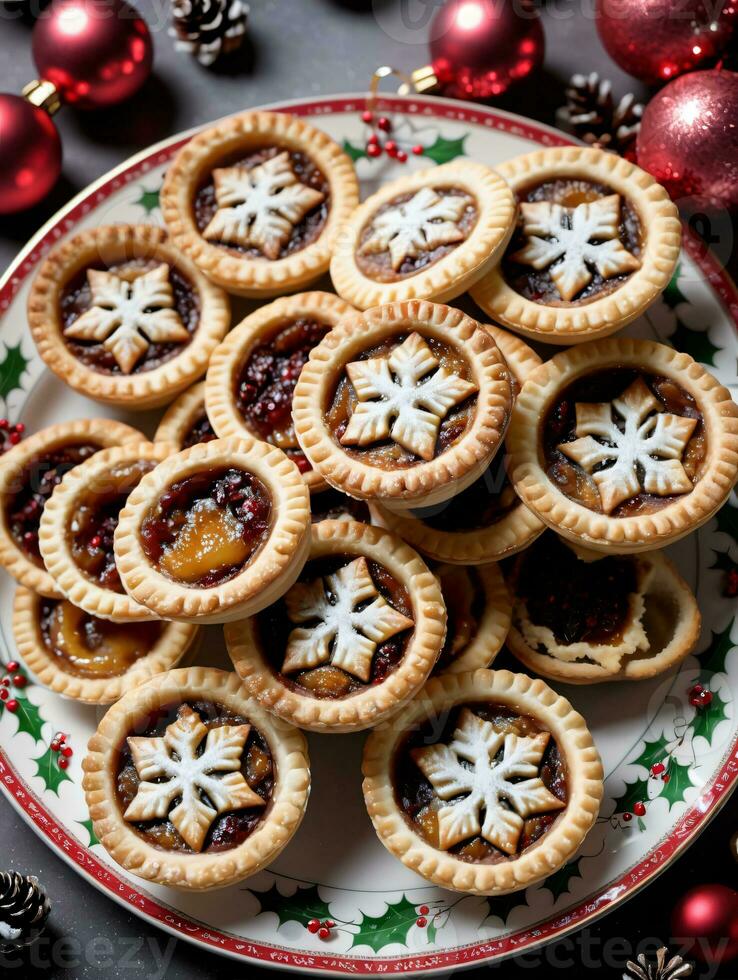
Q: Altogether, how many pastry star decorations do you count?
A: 9